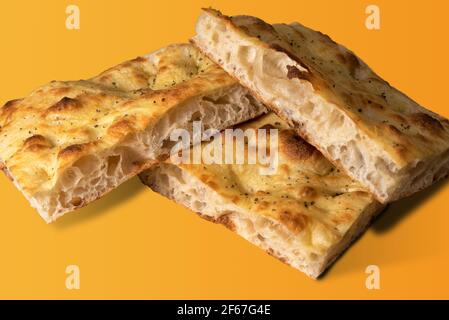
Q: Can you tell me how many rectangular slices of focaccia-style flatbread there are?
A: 3